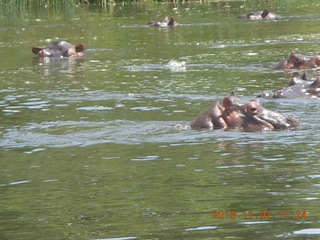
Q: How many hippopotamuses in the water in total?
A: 6